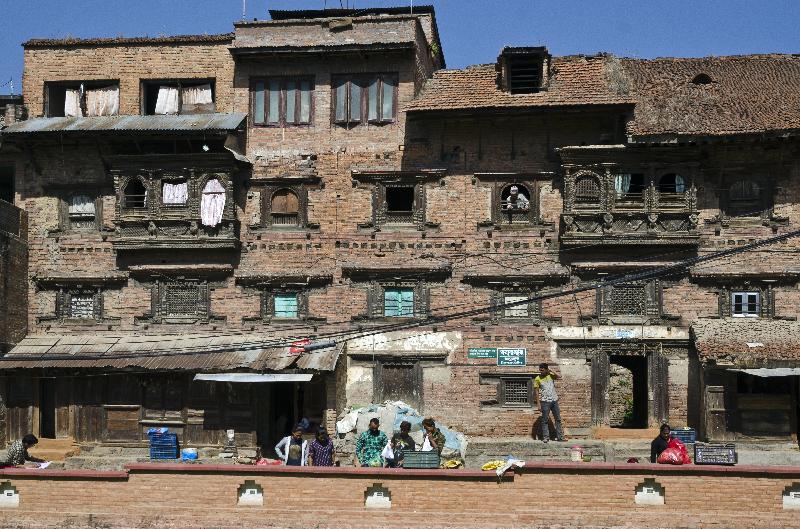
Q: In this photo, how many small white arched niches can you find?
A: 5